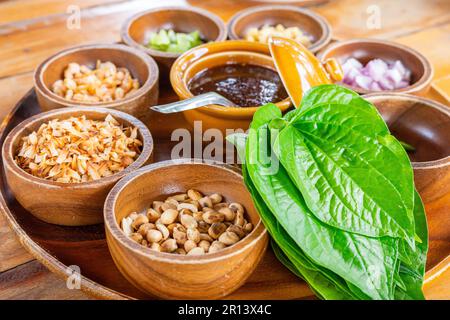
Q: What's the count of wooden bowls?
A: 7